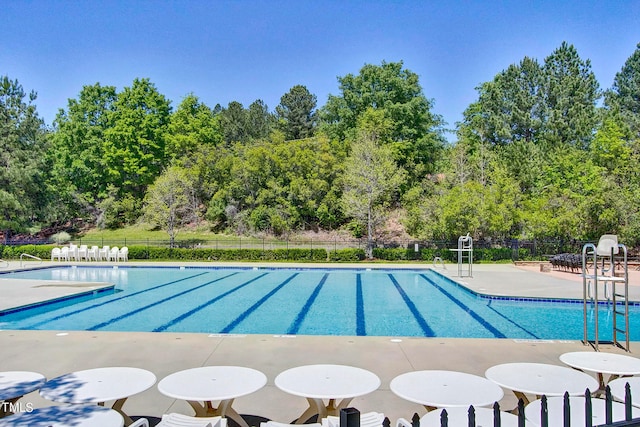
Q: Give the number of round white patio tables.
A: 11